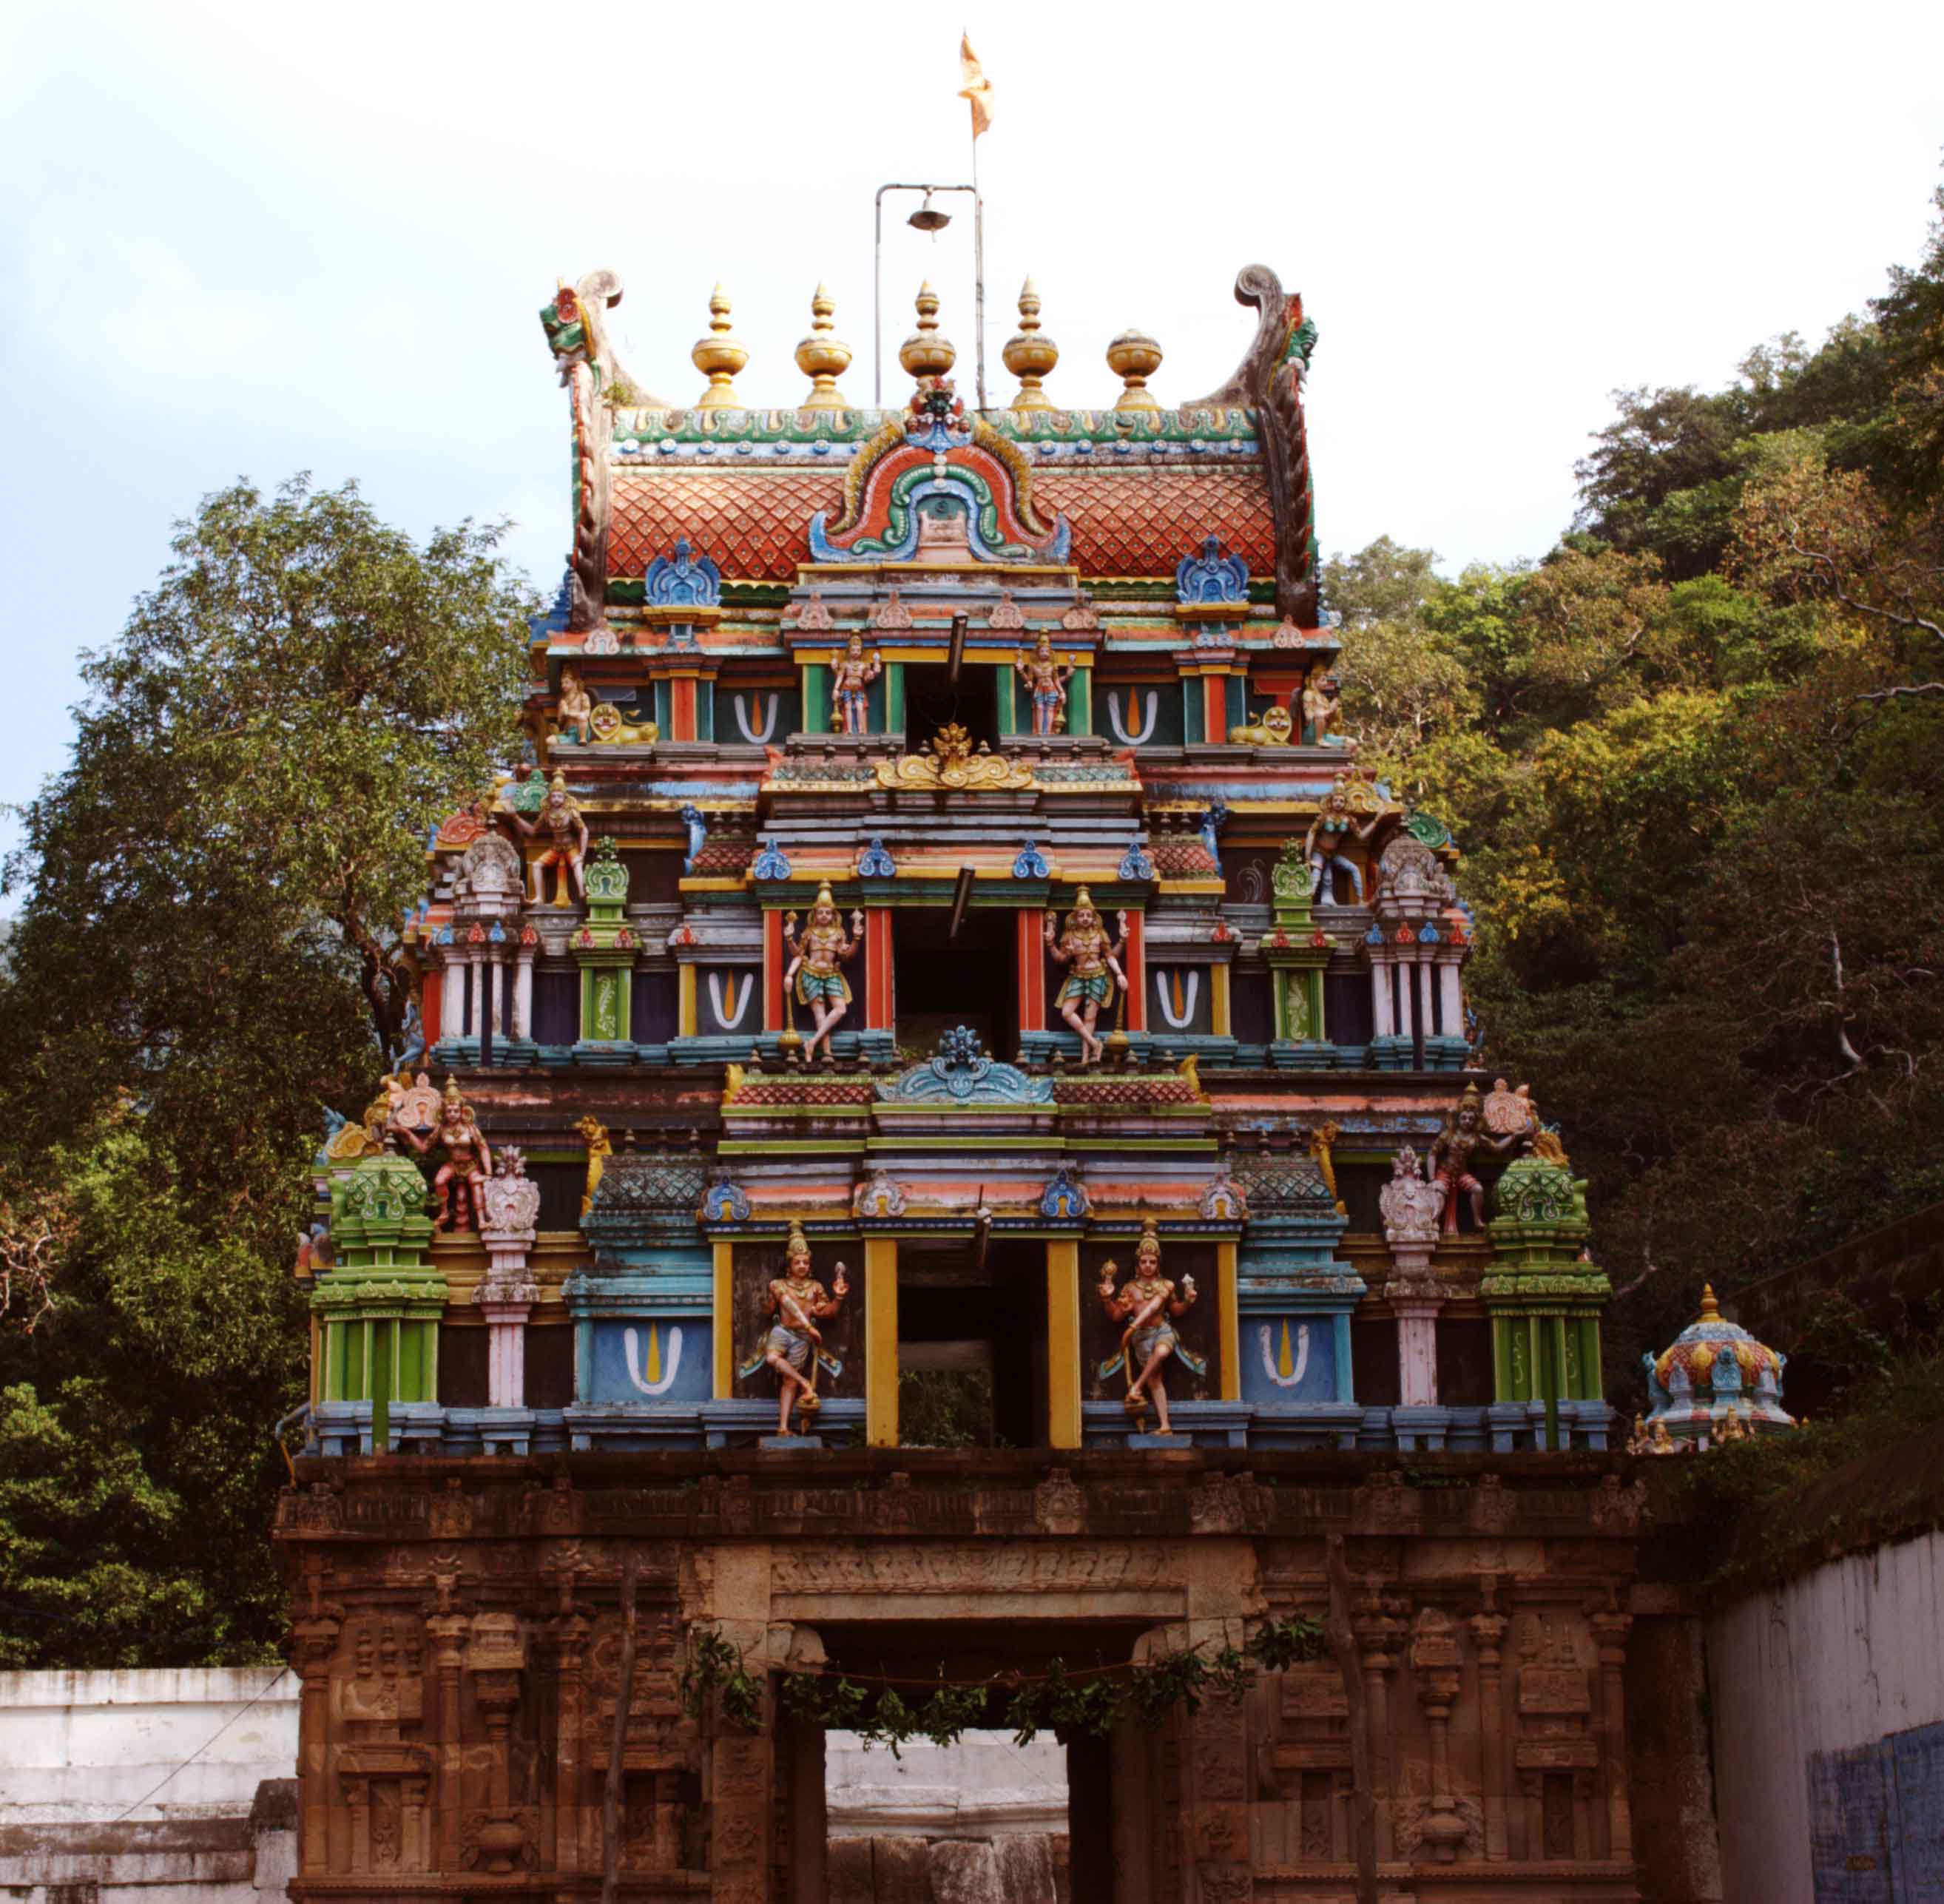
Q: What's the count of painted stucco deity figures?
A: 12